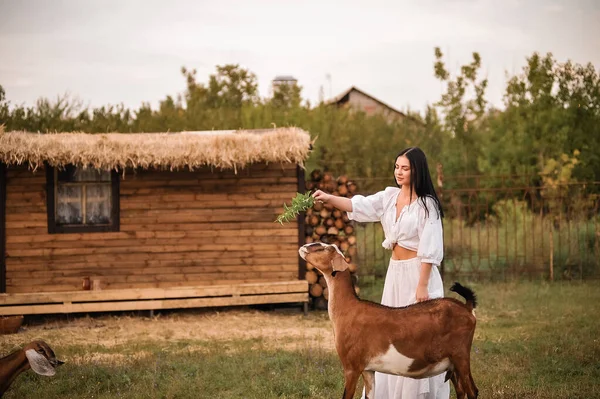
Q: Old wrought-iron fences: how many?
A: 1